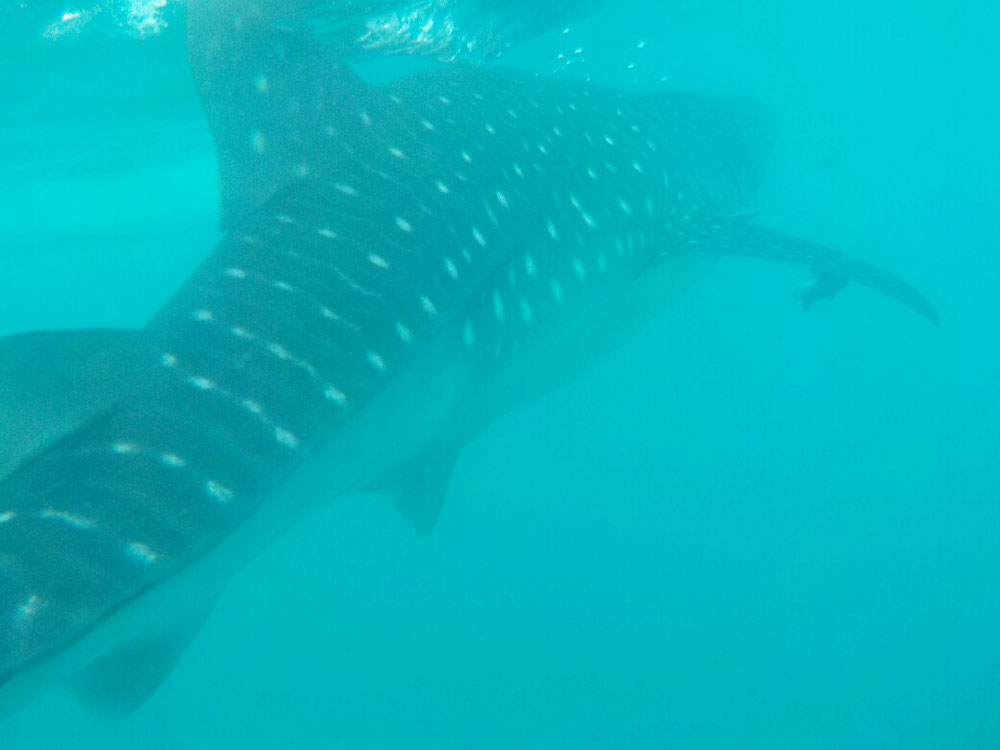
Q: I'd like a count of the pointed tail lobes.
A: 0